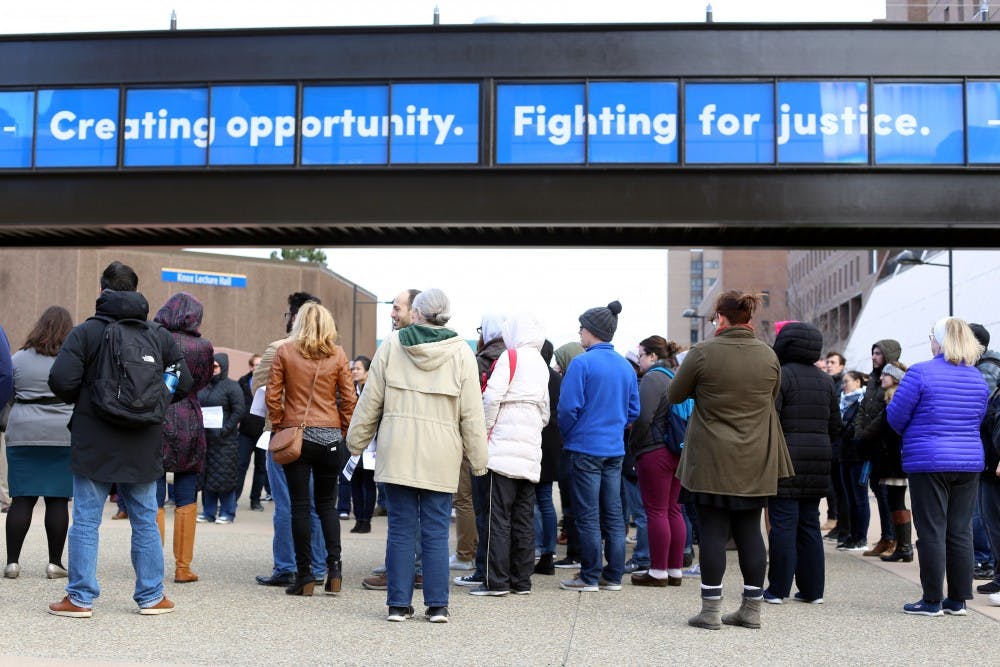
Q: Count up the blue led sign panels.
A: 12